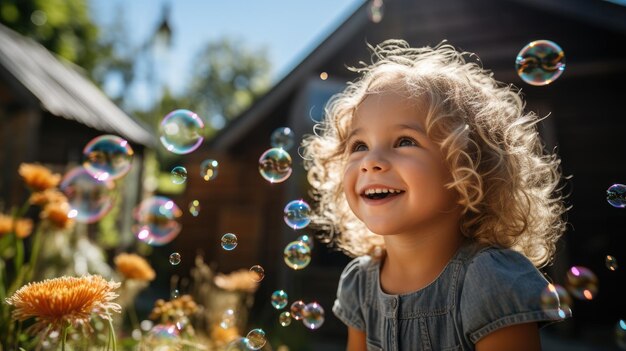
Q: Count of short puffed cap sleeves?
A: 2